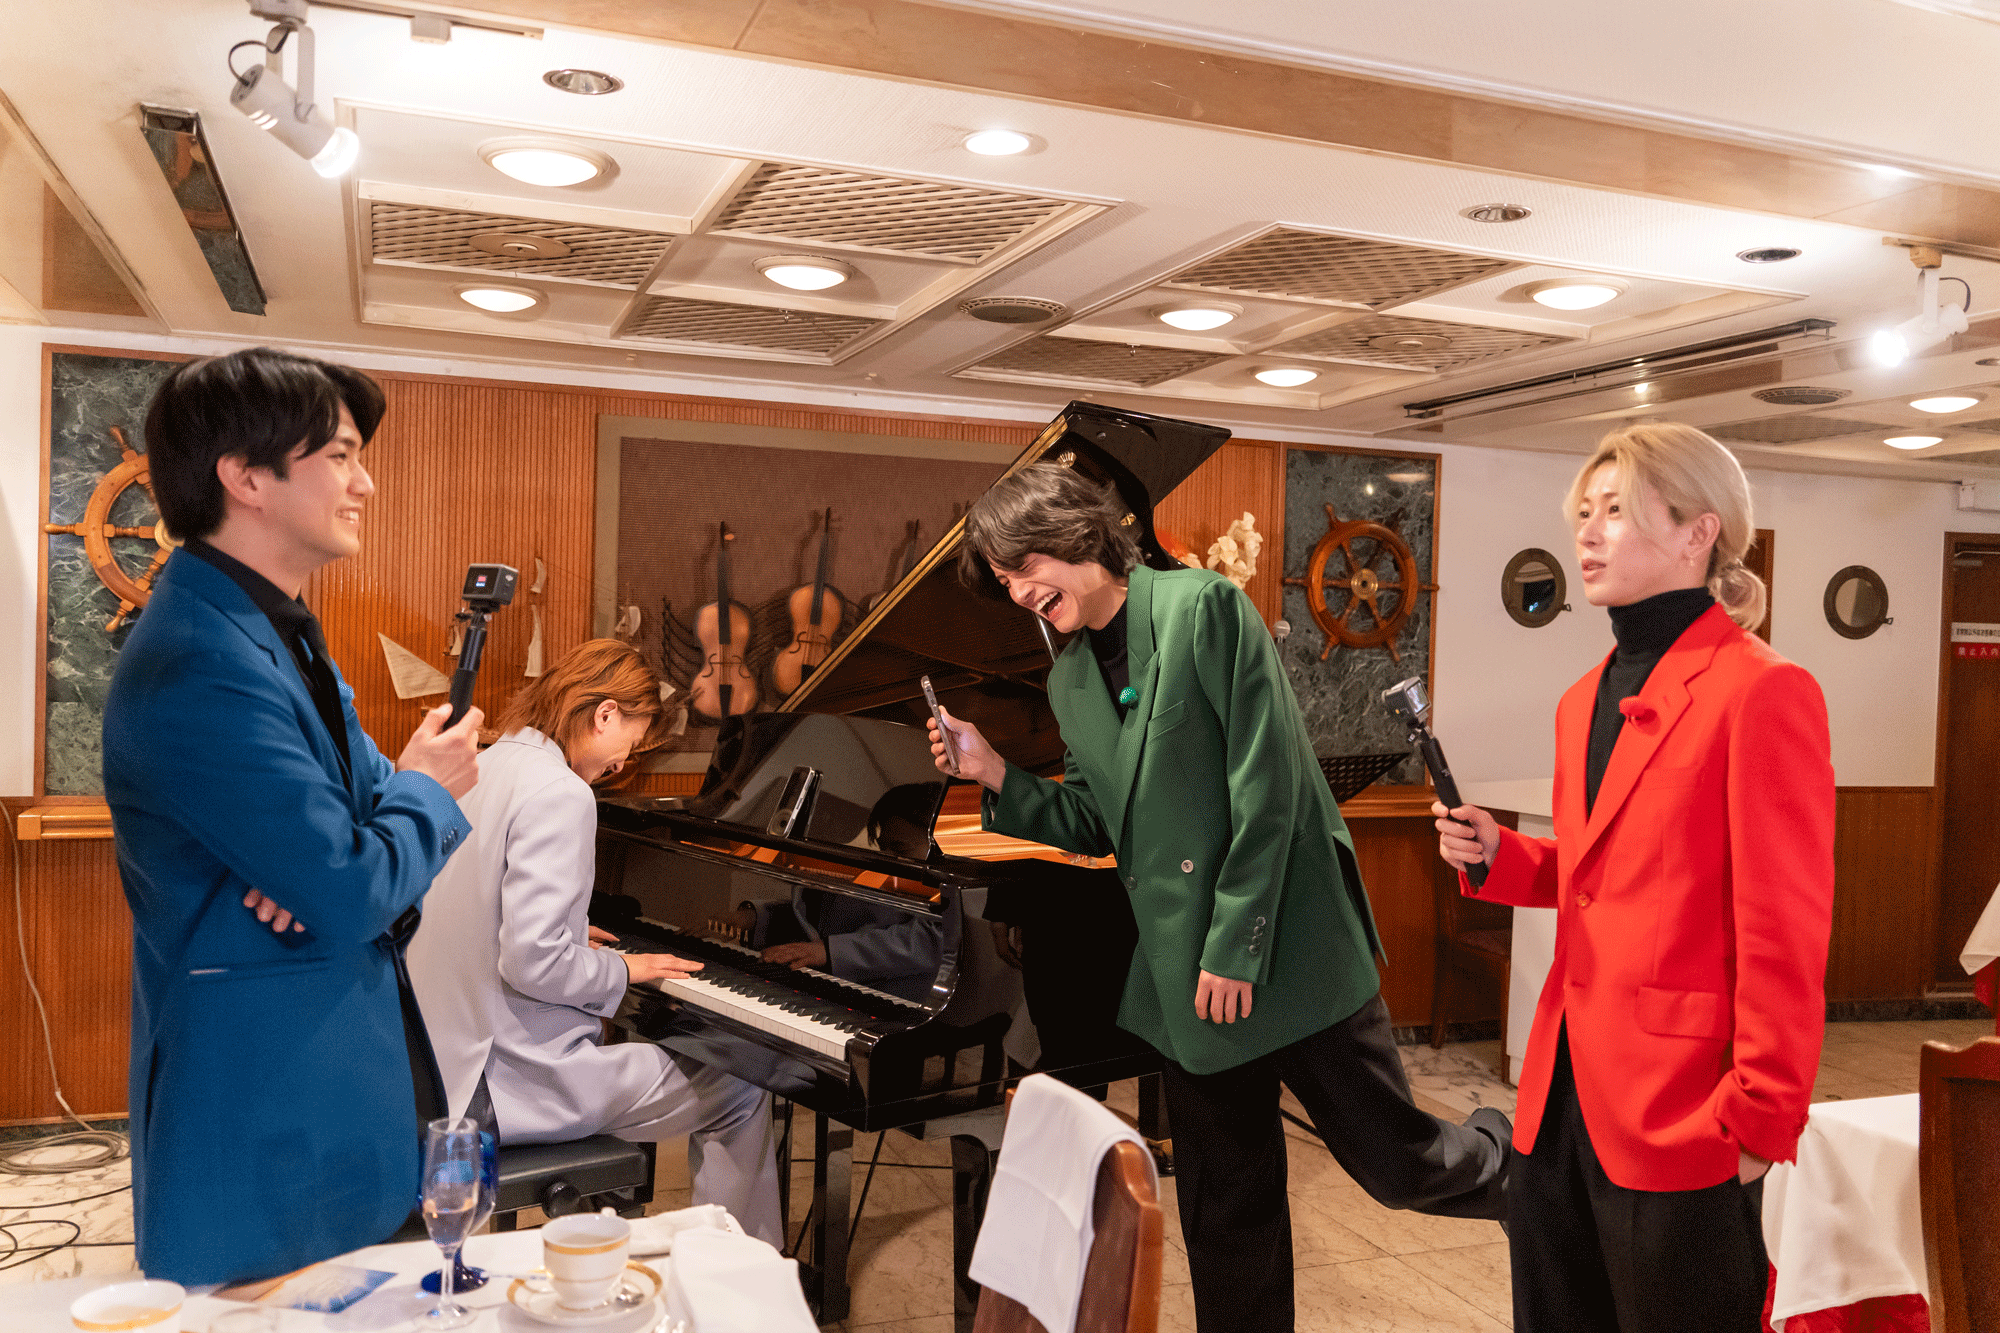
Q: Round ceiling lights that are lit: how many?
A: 9